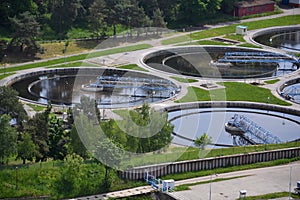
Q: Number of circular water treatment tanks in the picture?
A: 5